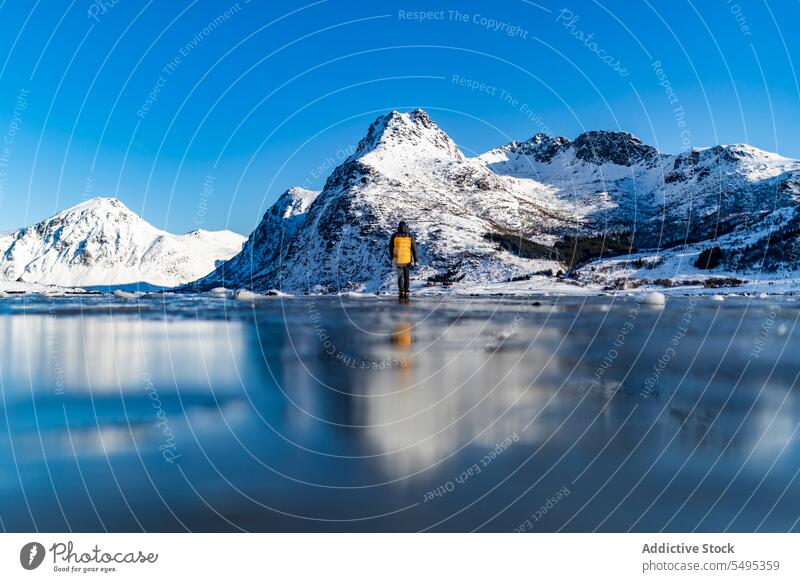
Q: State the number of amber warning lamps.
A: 0